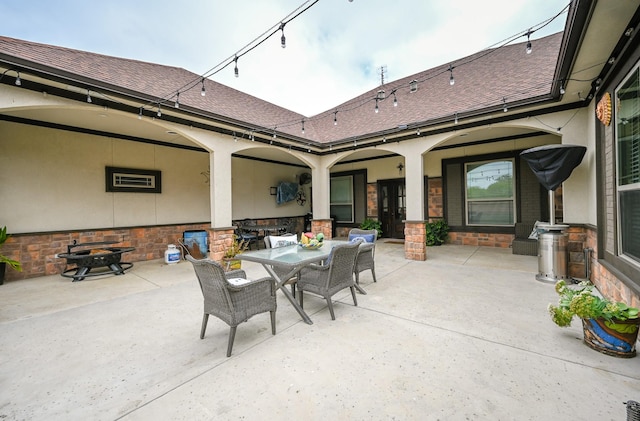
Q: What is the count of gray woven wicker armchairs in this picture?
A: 4